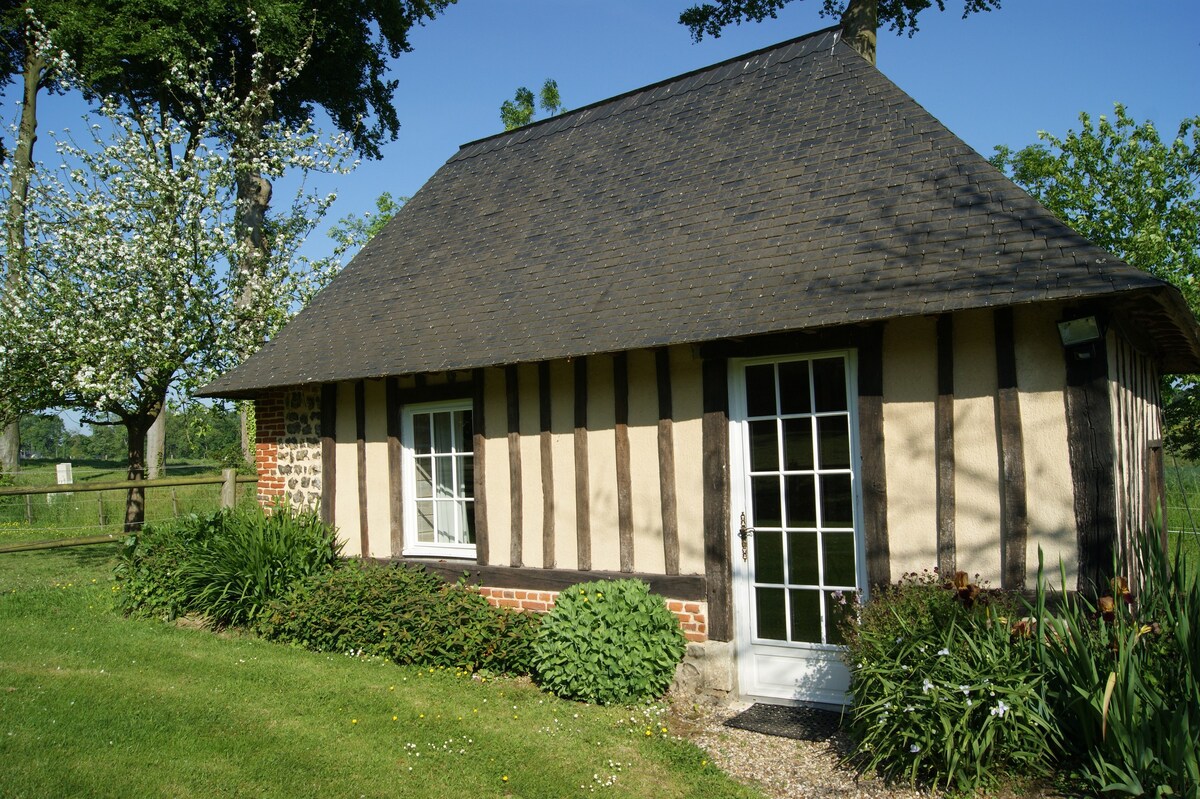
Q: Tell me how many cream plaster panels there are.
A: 11